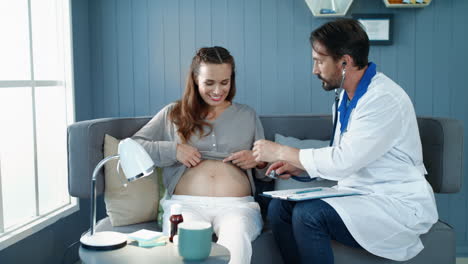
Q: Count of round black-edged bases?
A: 1